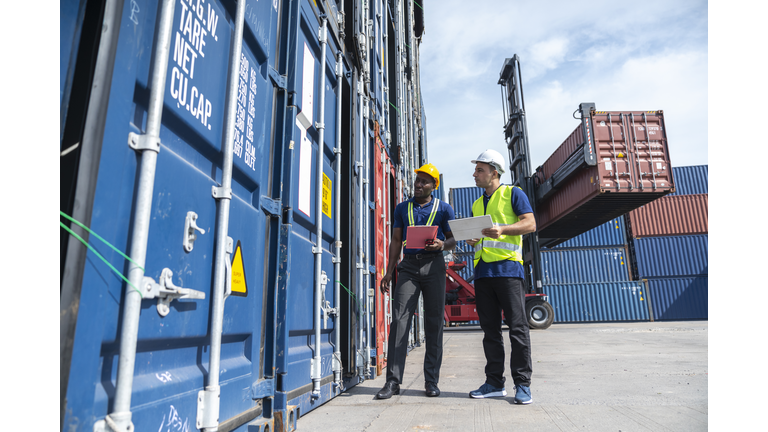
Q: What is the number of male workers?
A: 2